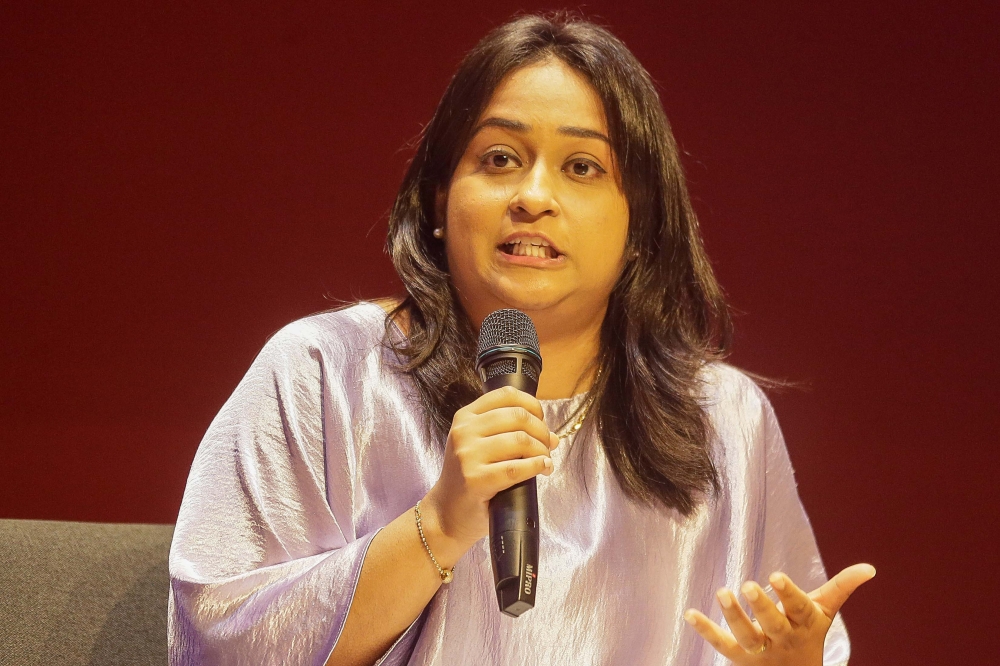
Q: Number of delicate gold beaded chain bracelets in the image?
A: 1